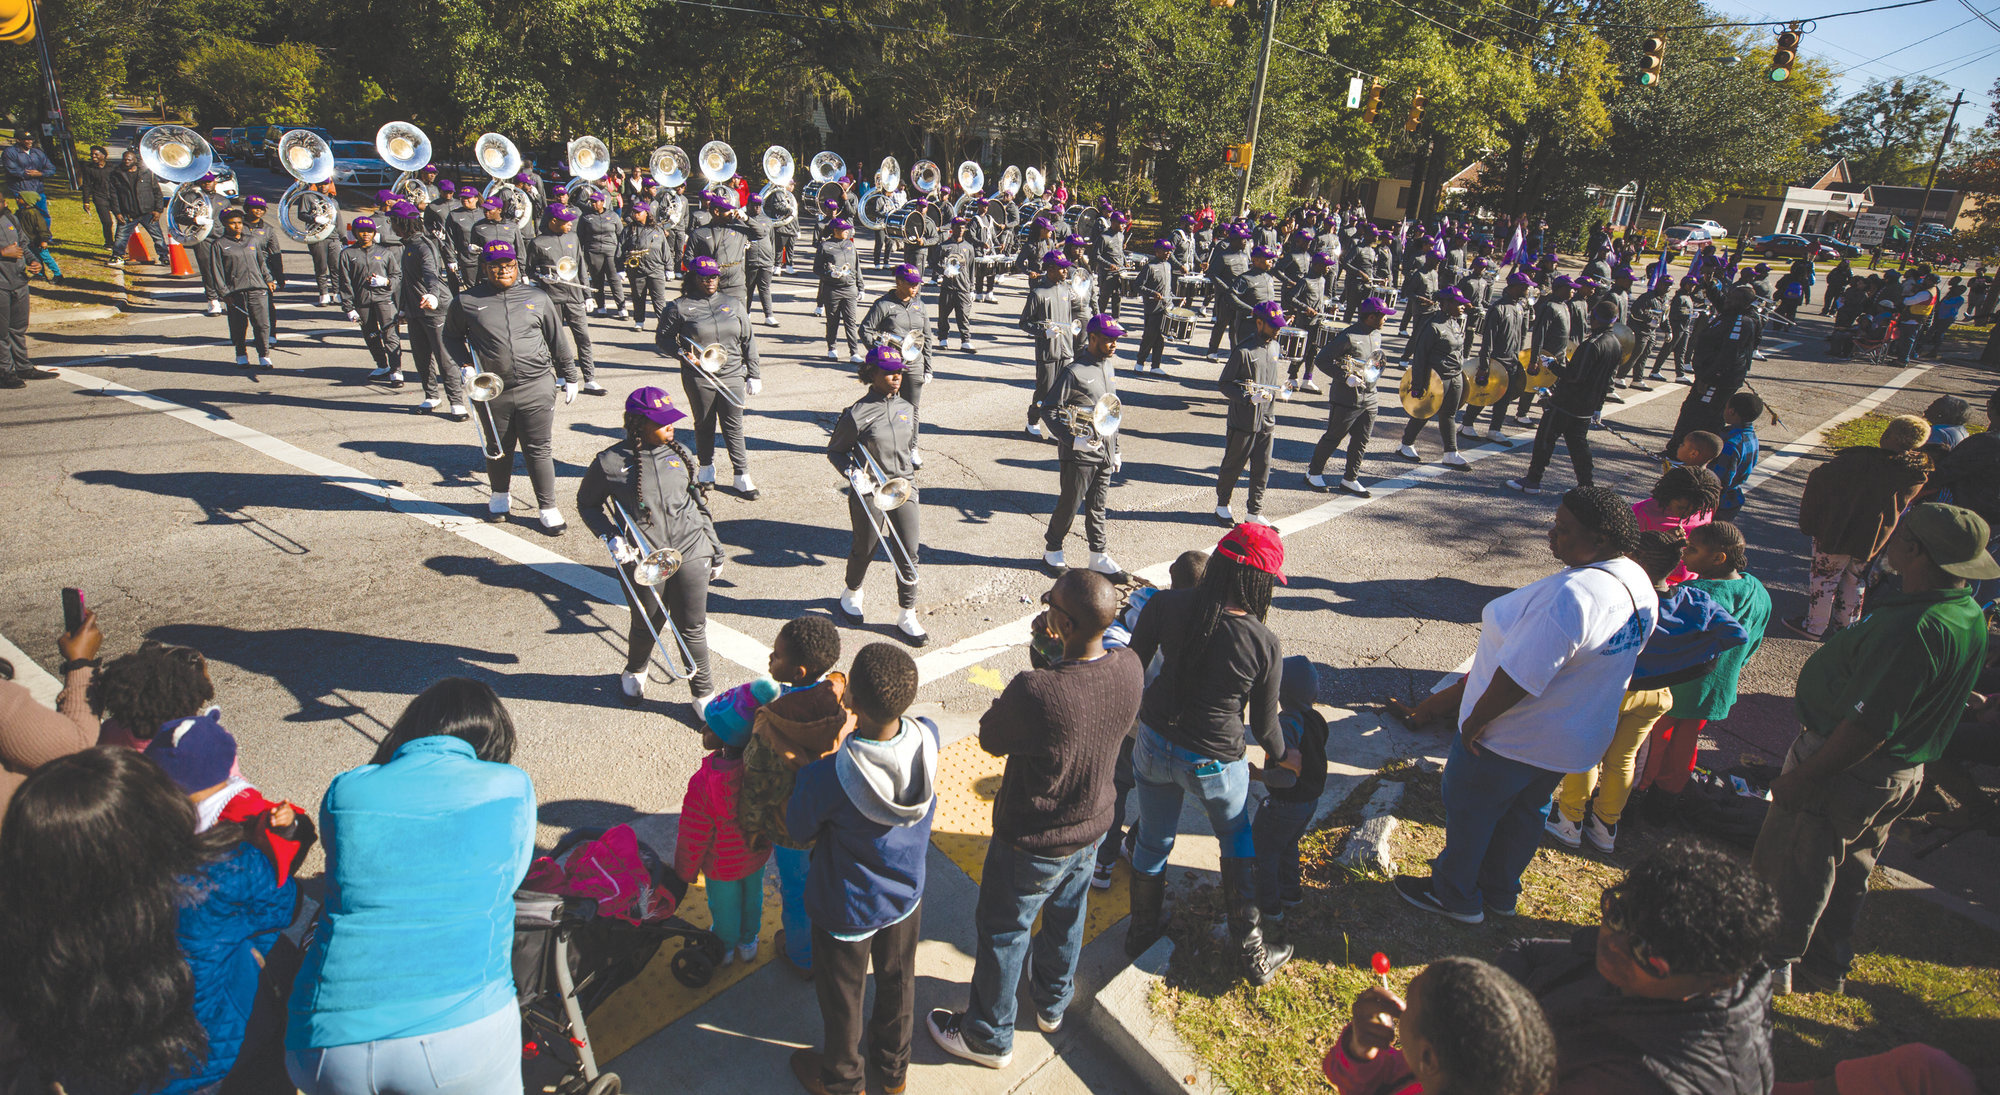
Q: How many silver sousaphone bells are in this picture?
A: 14